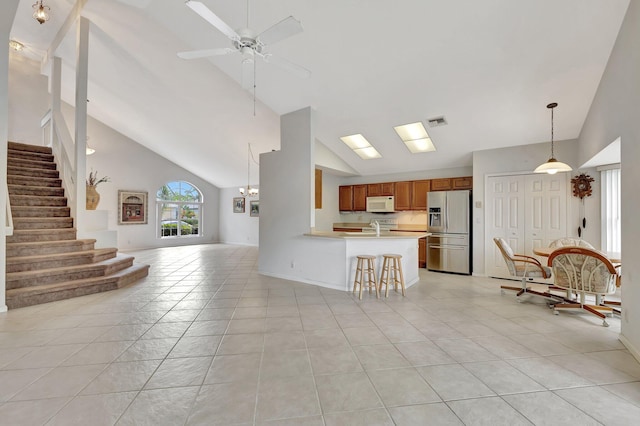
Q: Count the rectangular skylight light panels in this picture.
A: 2